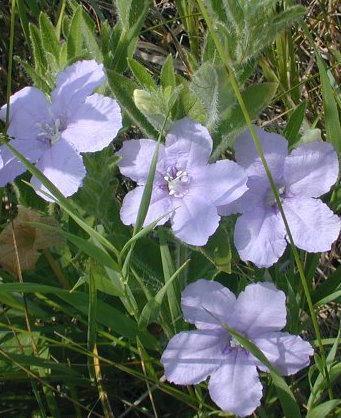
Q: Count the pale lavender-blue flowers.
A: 4